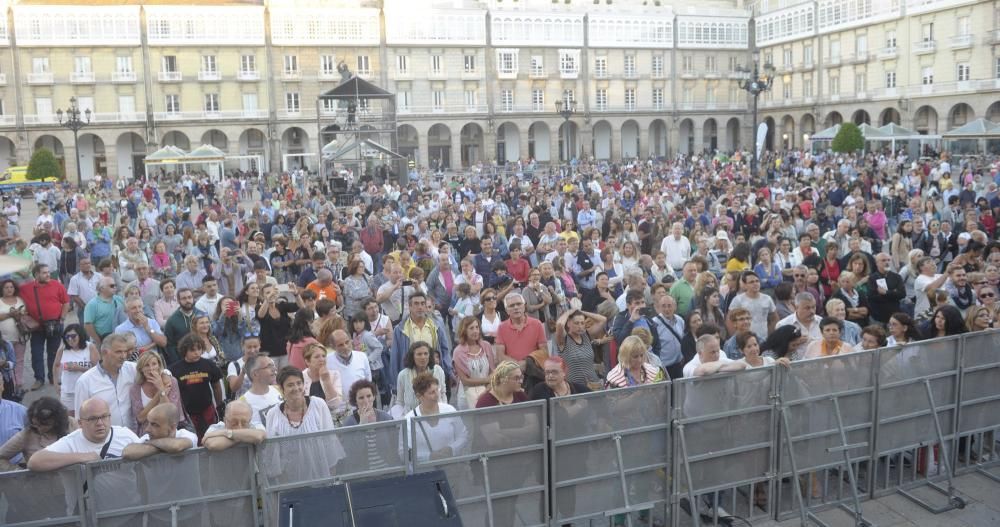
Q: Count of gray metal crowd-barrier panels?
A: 9